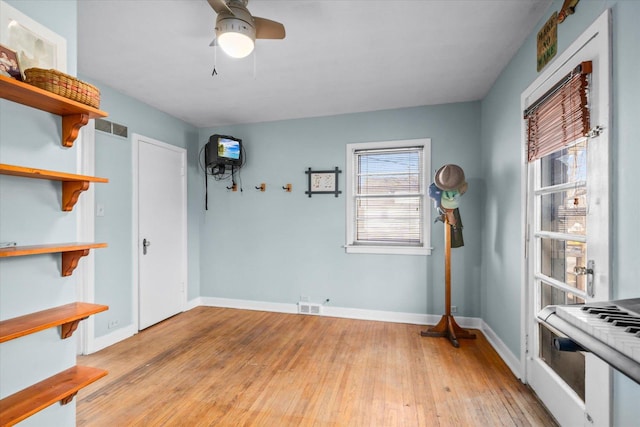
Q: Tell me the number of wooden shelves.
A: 5